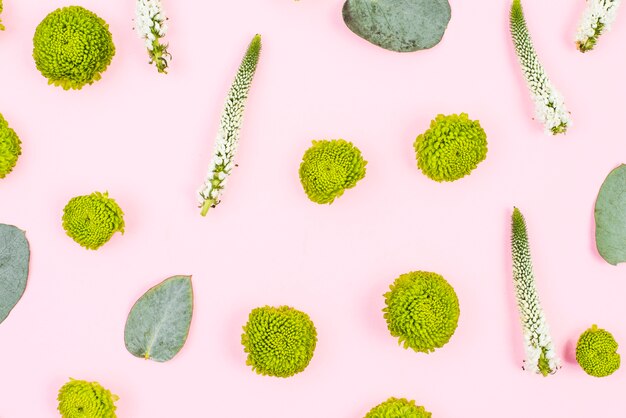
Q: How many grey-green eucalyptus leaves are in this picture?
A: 4